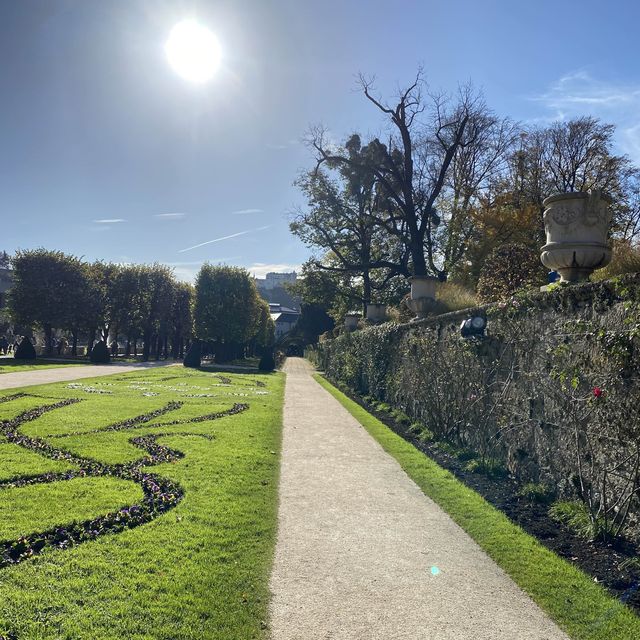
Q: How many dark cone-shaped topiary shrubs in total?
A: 4